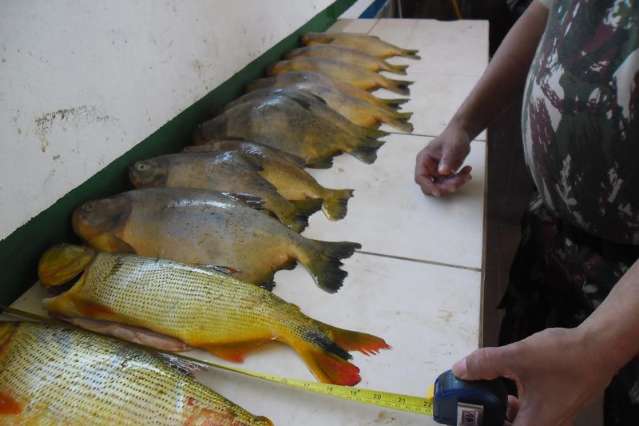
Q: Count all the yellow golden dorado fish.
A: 2